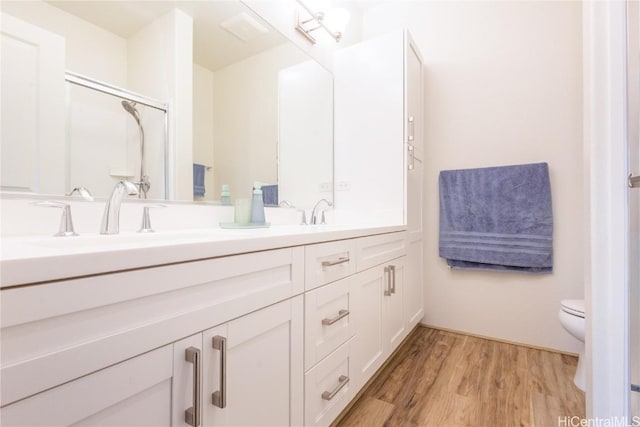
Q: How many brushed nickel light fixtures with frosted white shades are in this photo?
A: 1